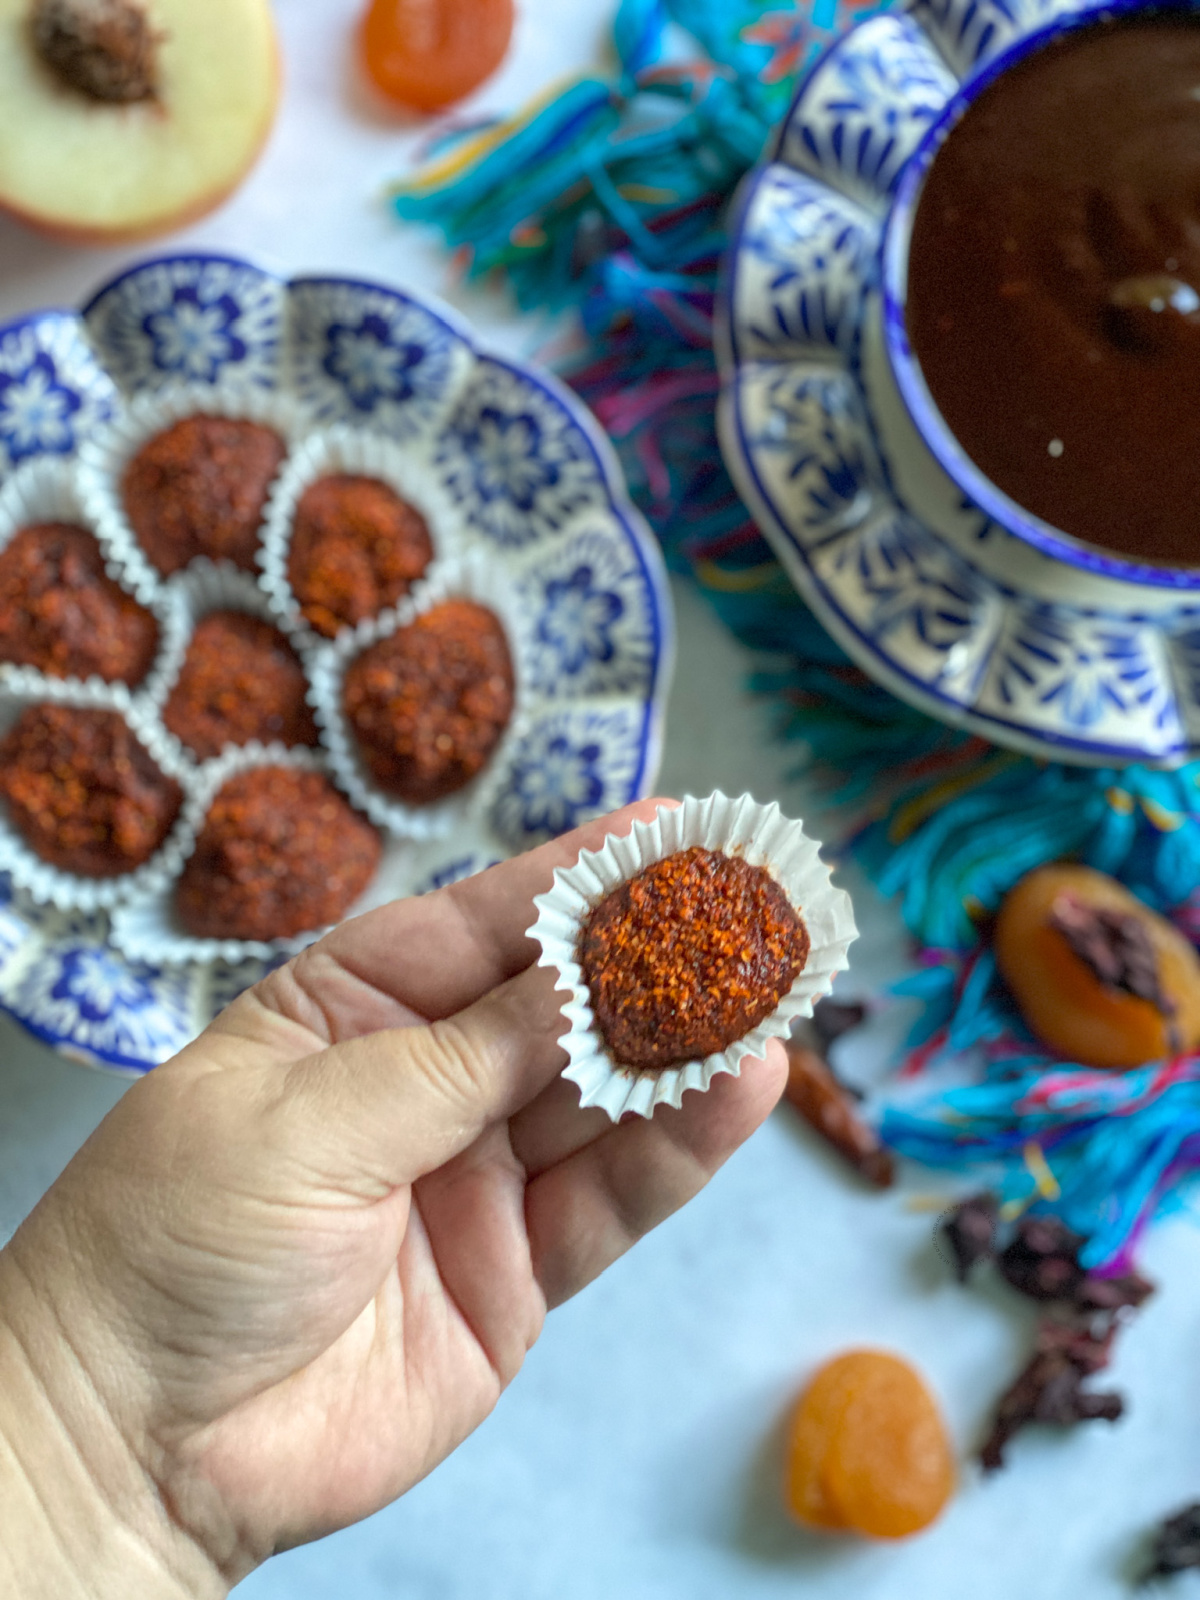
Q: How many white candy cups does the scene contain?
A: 8